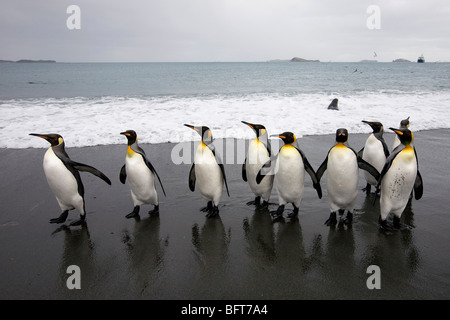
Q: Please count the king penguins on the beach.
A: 9